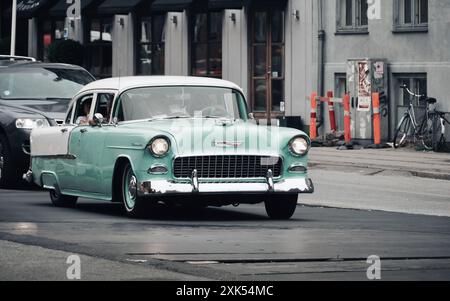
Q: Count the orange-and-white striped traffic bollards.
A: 4